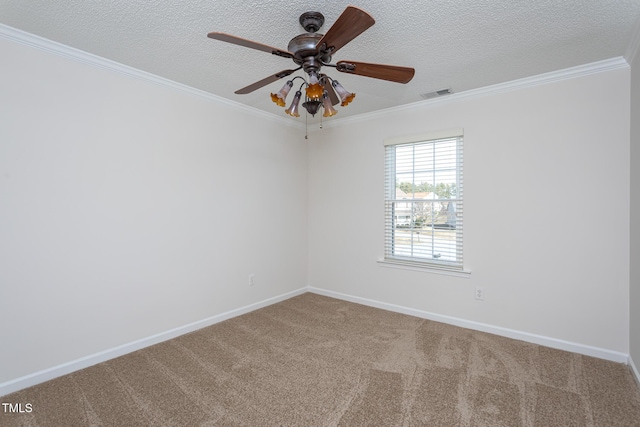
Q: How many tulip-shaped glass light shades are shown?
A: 5